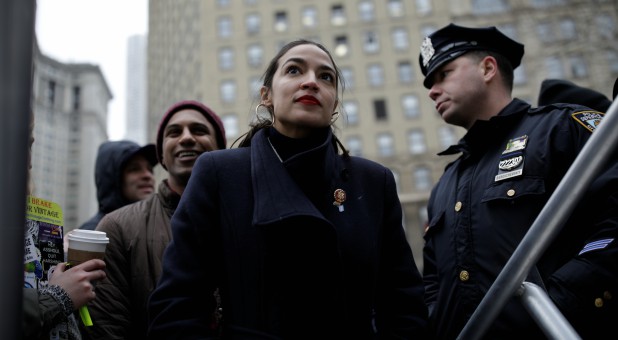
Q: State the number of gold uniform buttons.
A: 5